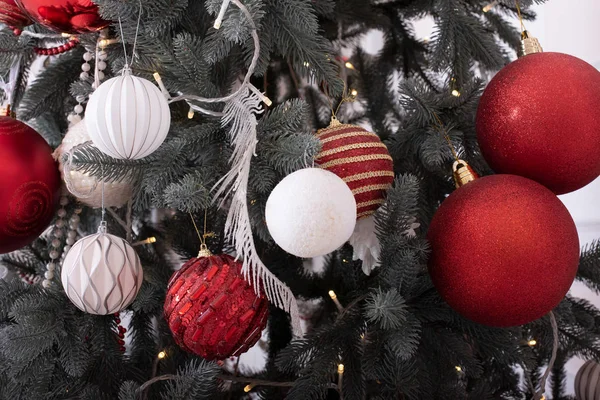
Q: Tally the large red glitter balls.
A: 2